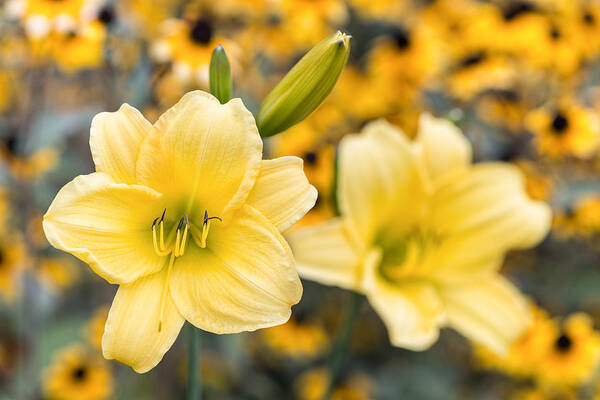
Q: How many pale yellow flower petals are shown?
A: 12